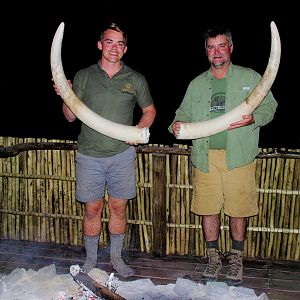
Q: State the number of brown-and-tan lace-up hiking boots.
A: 2